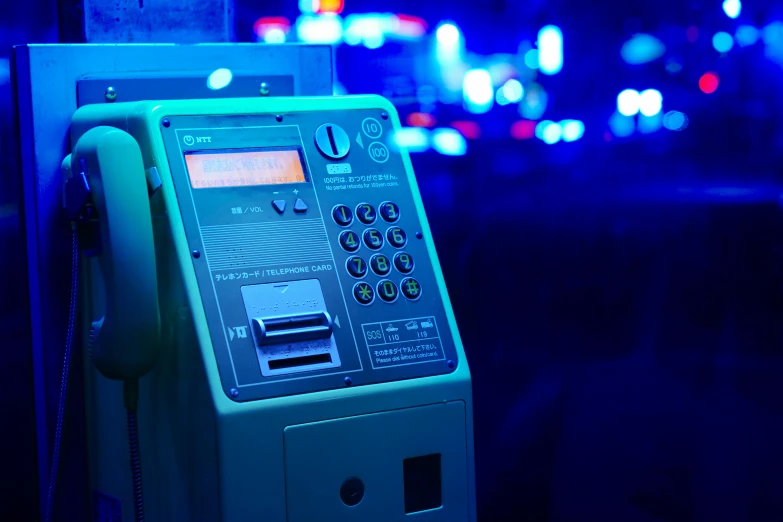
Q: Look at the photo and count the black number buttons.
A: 10